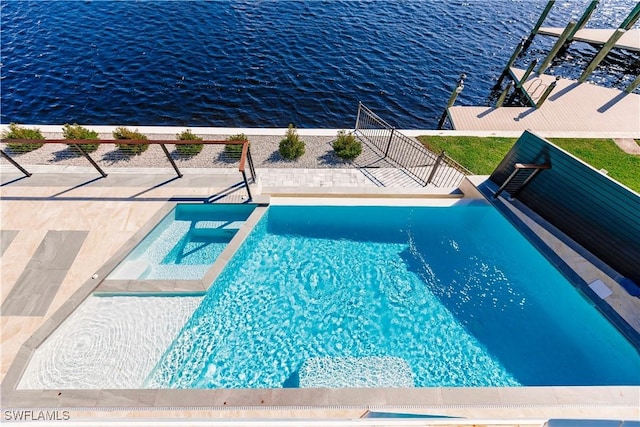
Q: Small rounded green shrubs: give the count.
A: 7